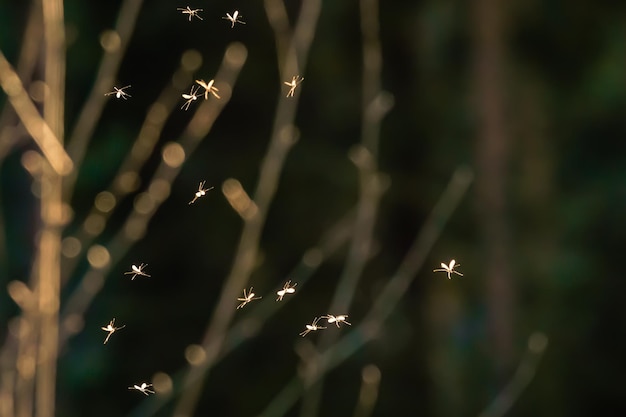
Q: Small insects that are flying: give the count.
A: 15